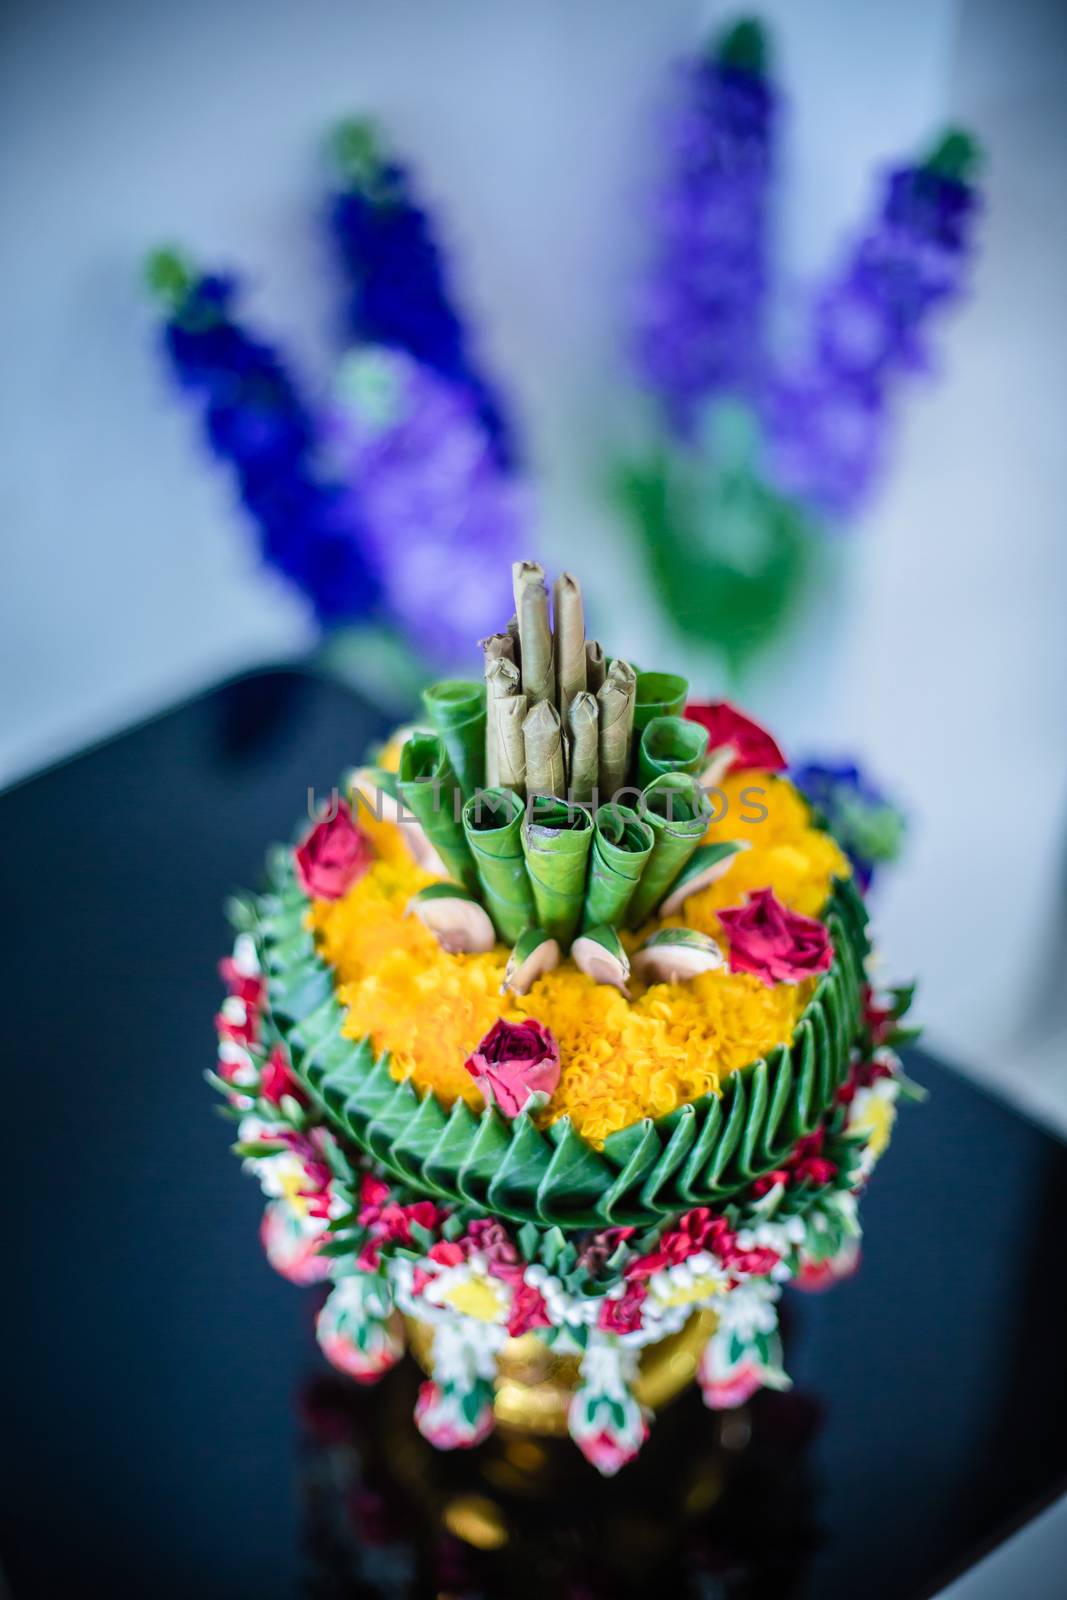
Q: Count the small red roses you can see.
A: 4